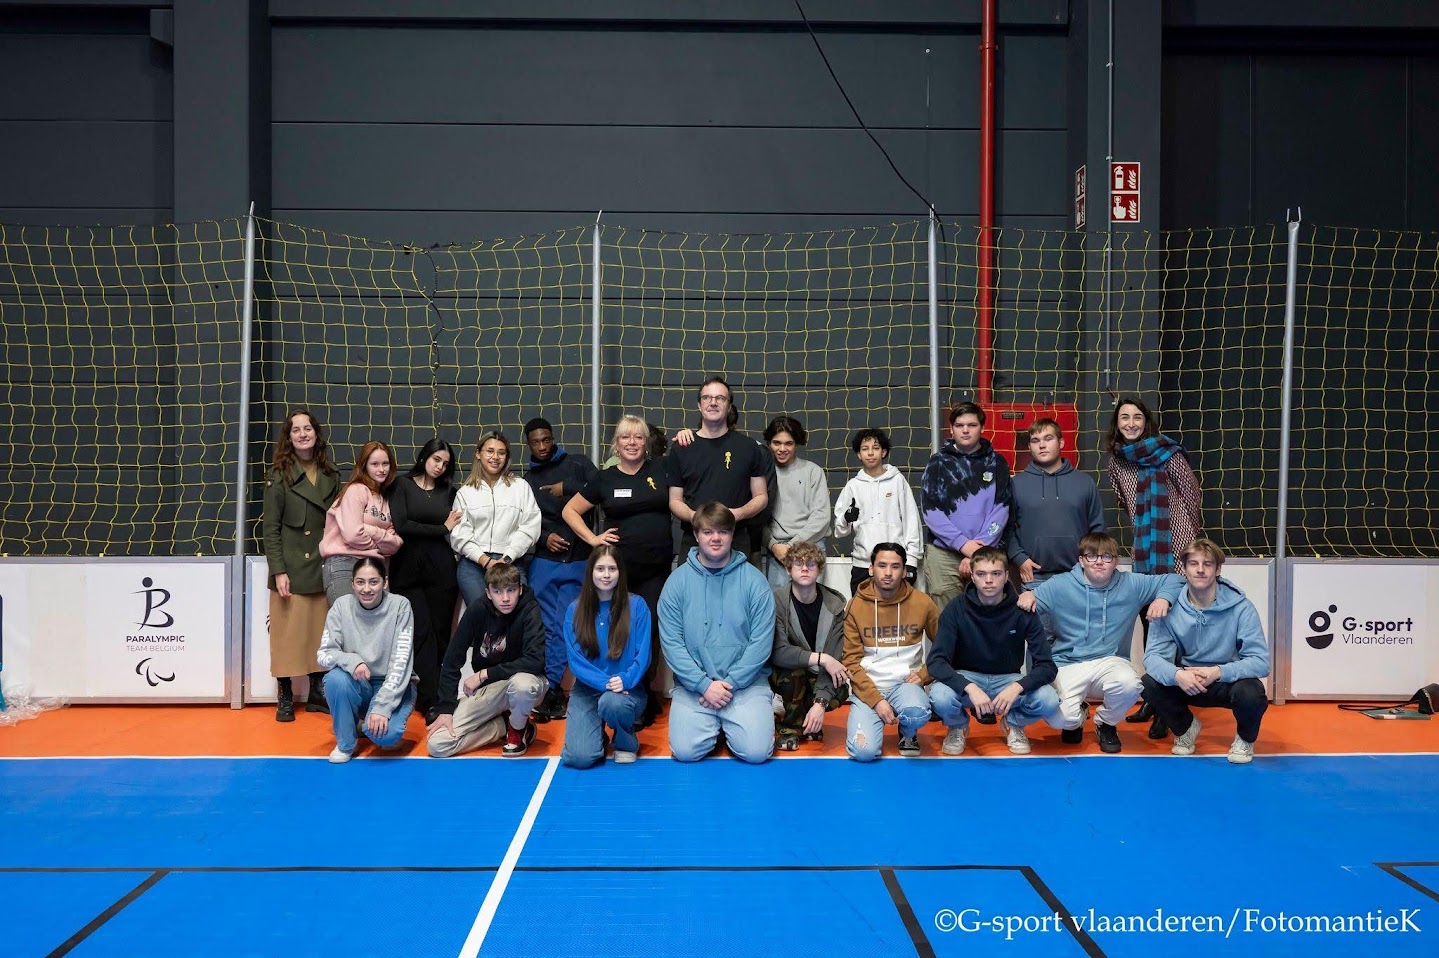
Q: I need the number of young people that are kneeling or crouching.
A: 9